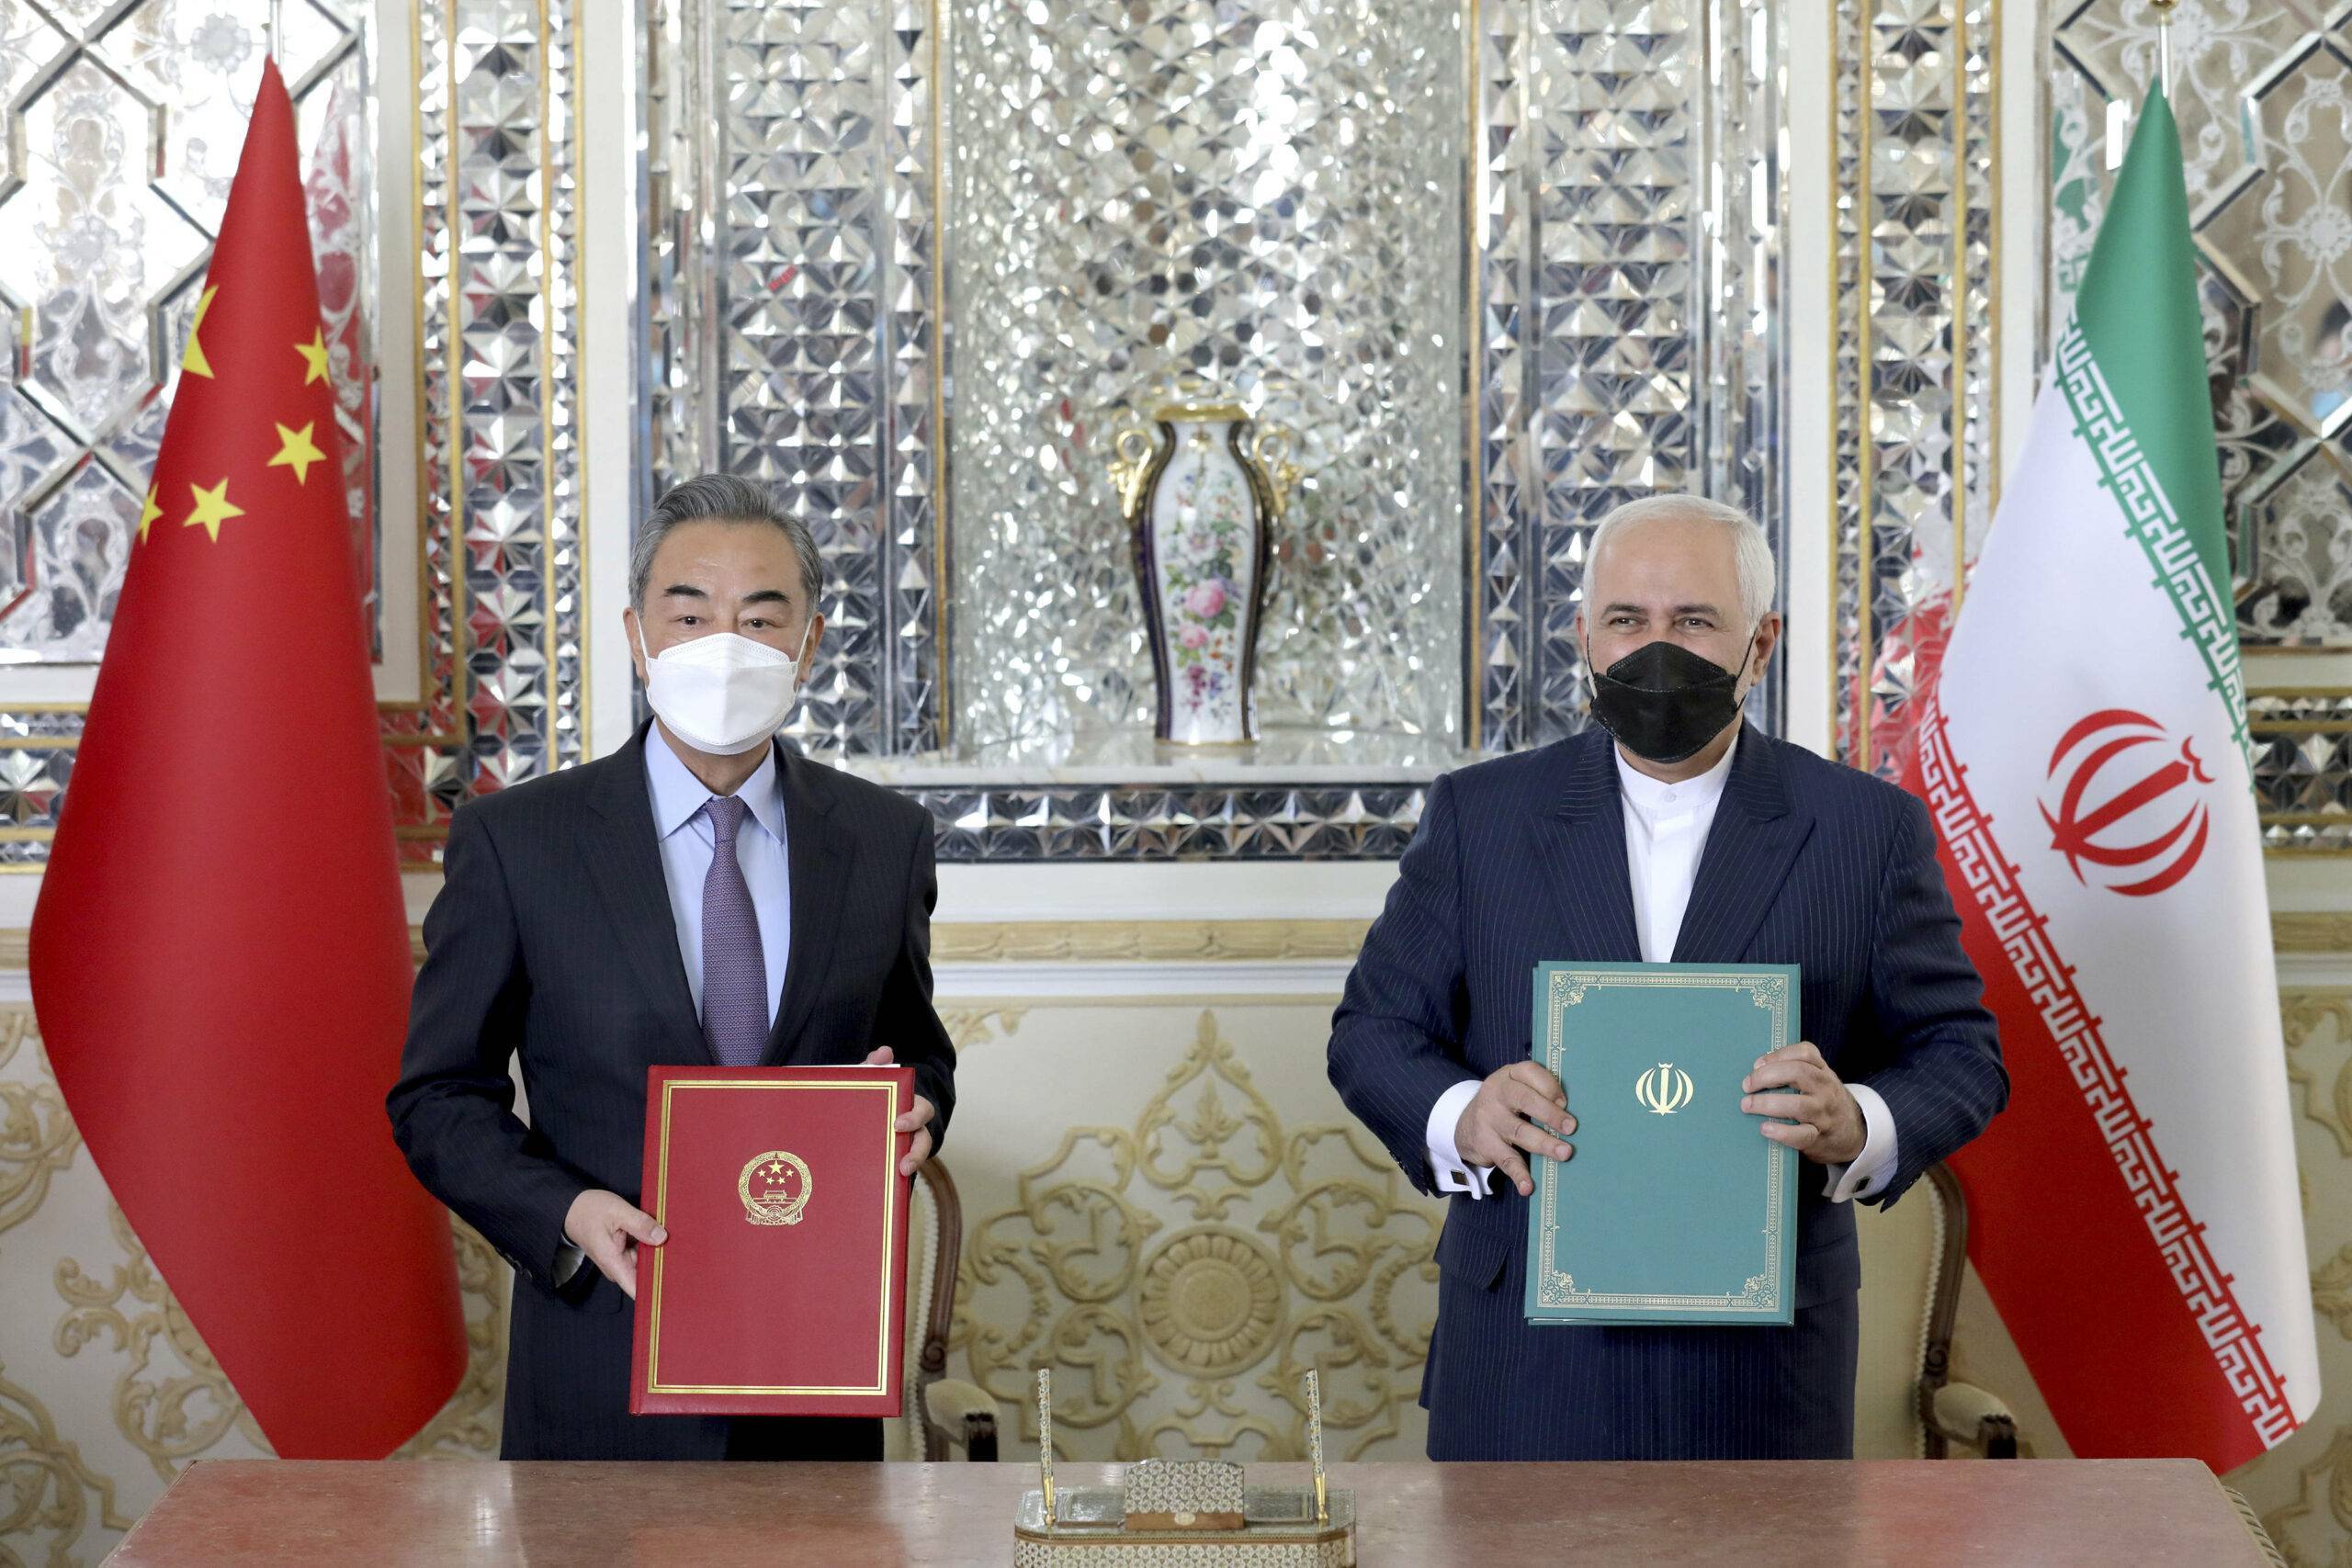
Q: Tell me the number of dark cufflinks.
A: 2